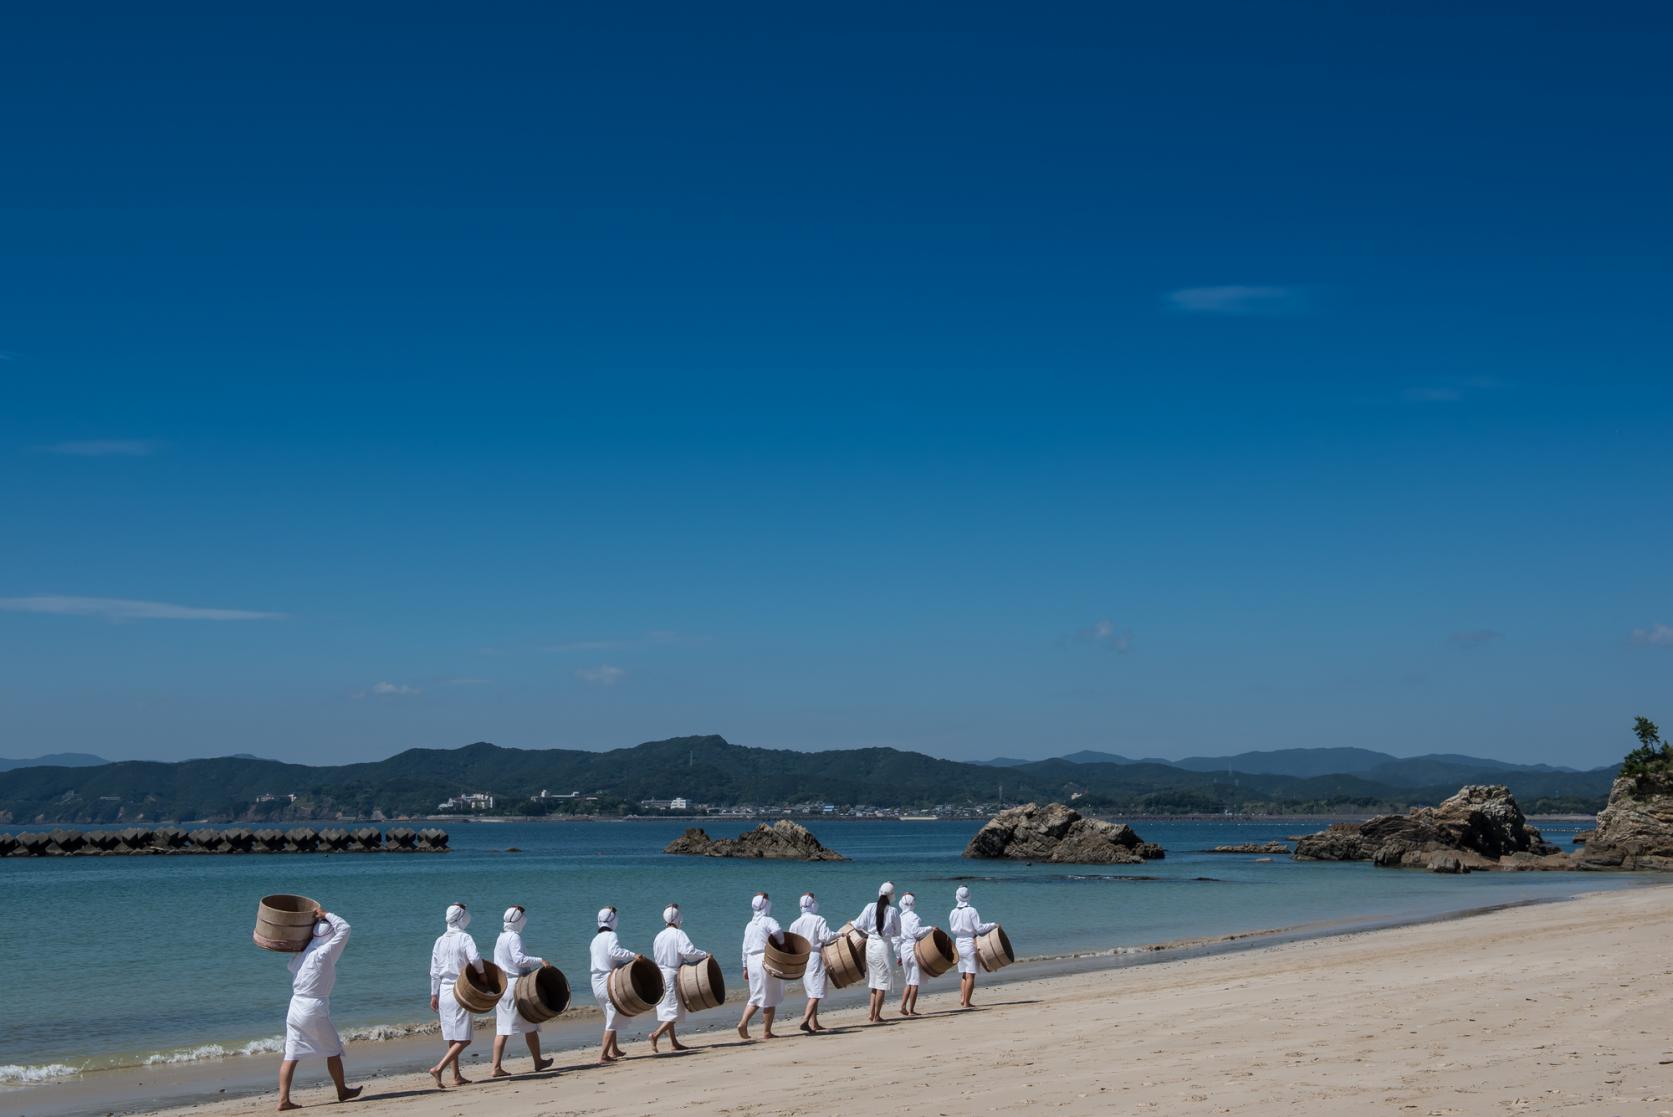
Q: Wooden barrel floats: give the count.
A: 10